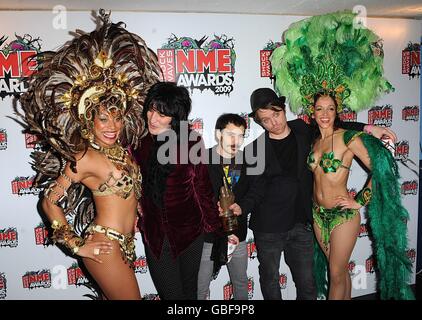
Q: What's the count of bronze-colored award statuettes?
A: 1